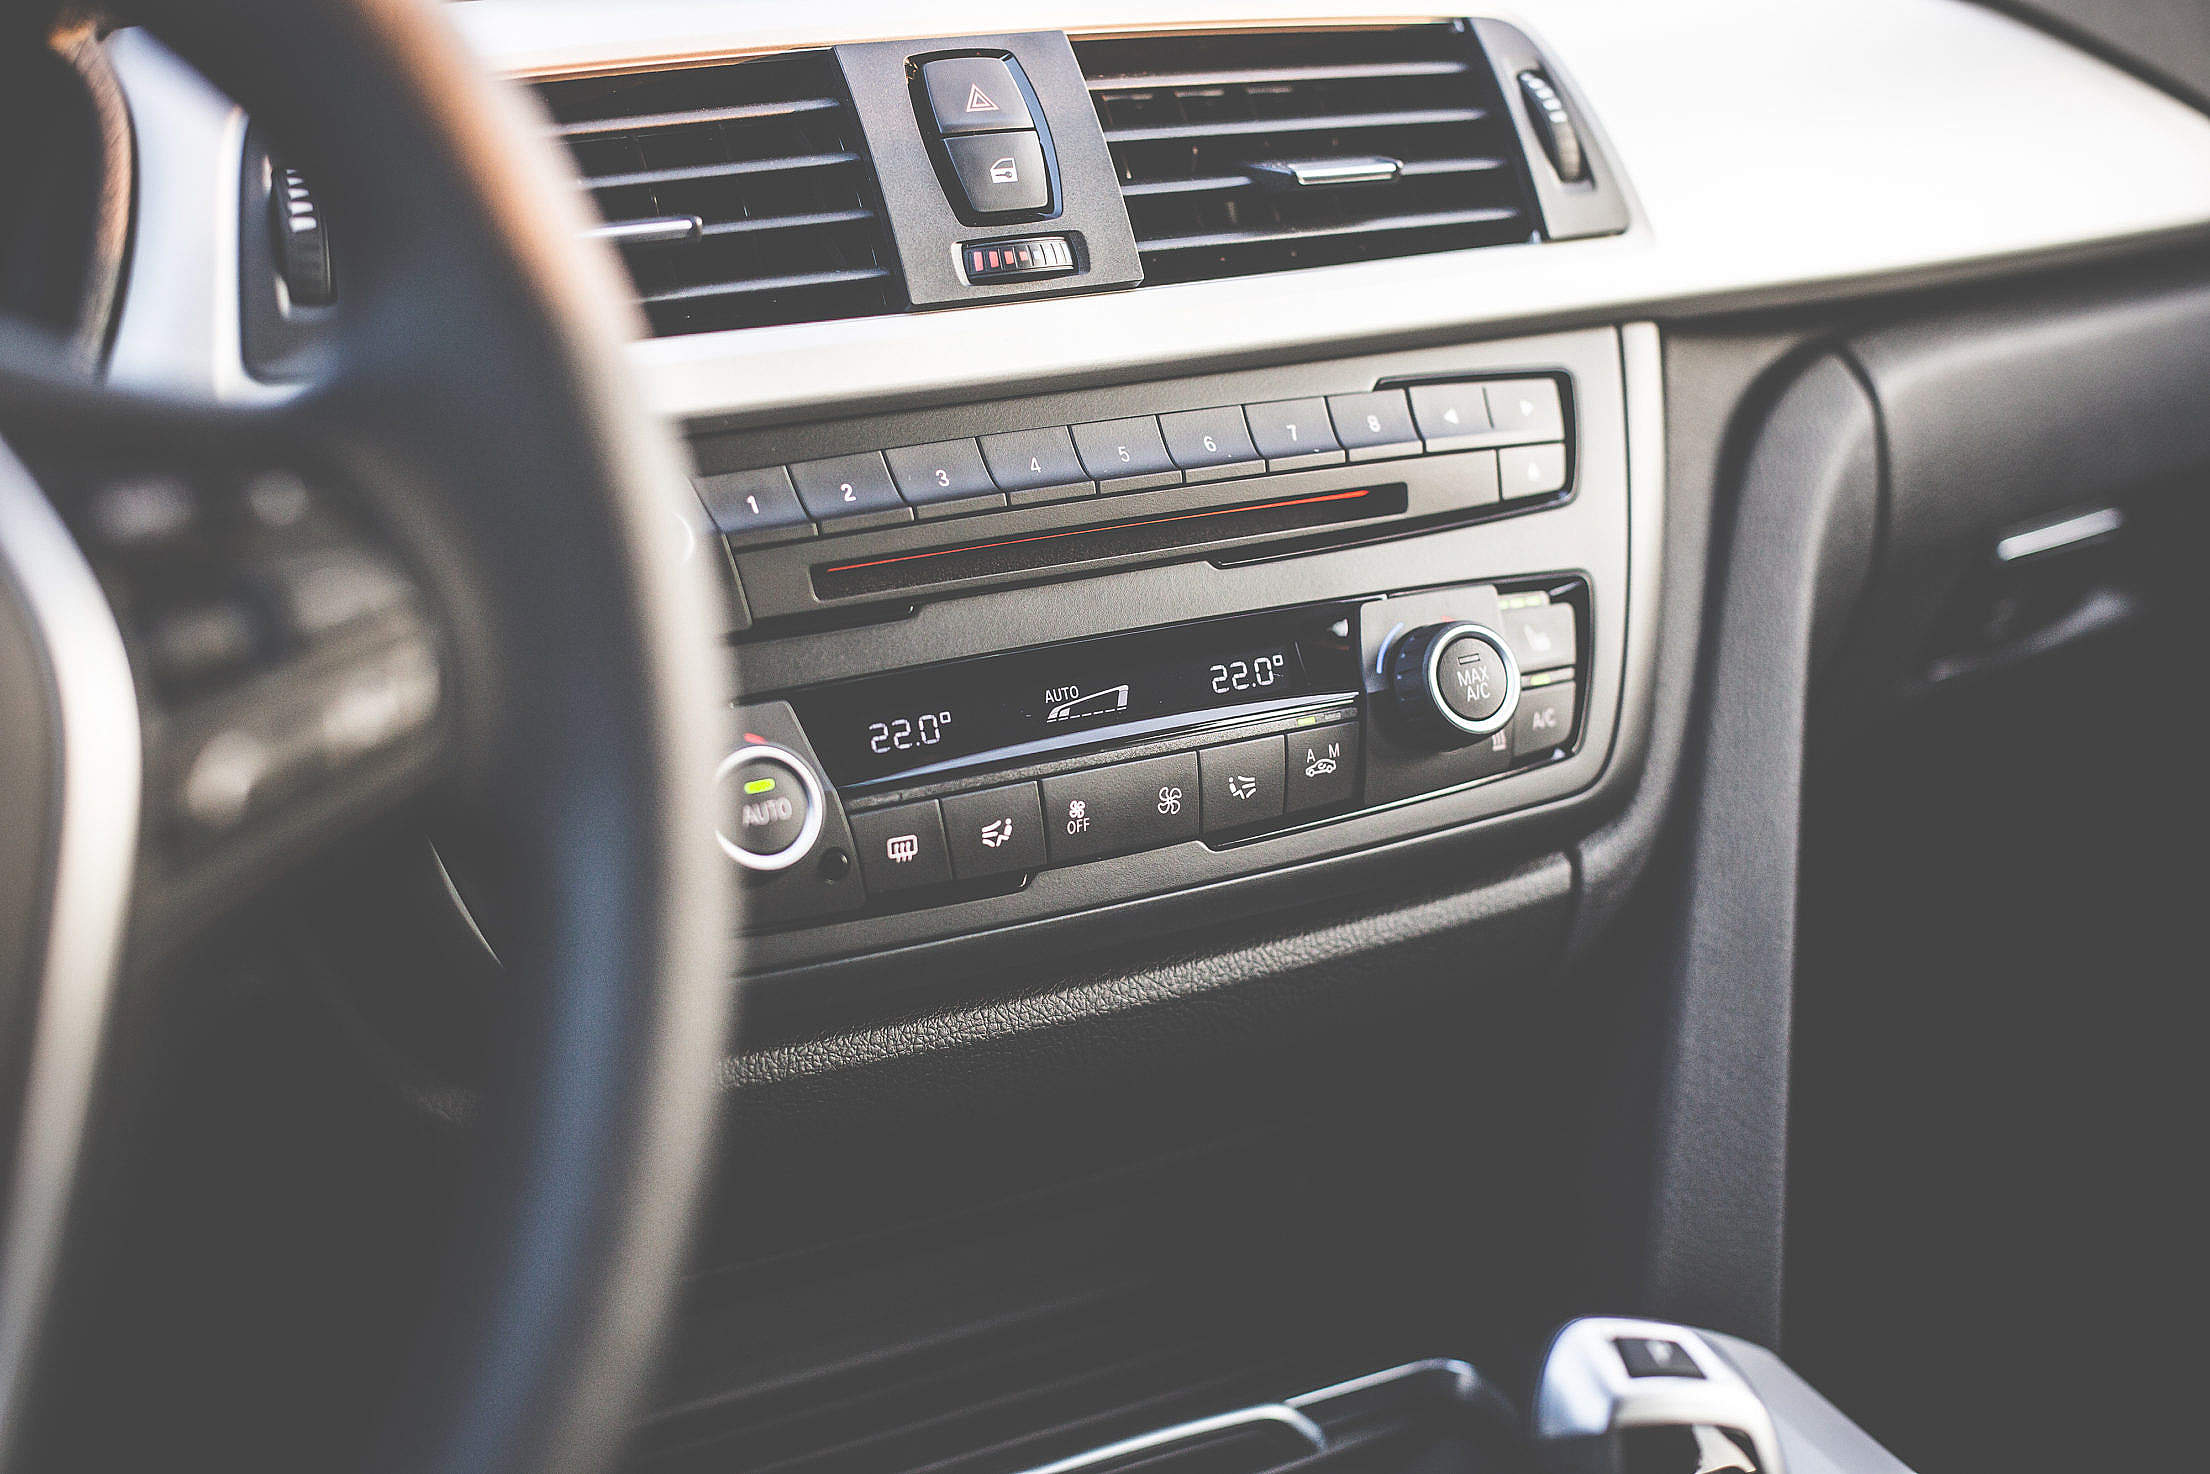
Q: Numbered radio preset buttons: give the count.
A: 8